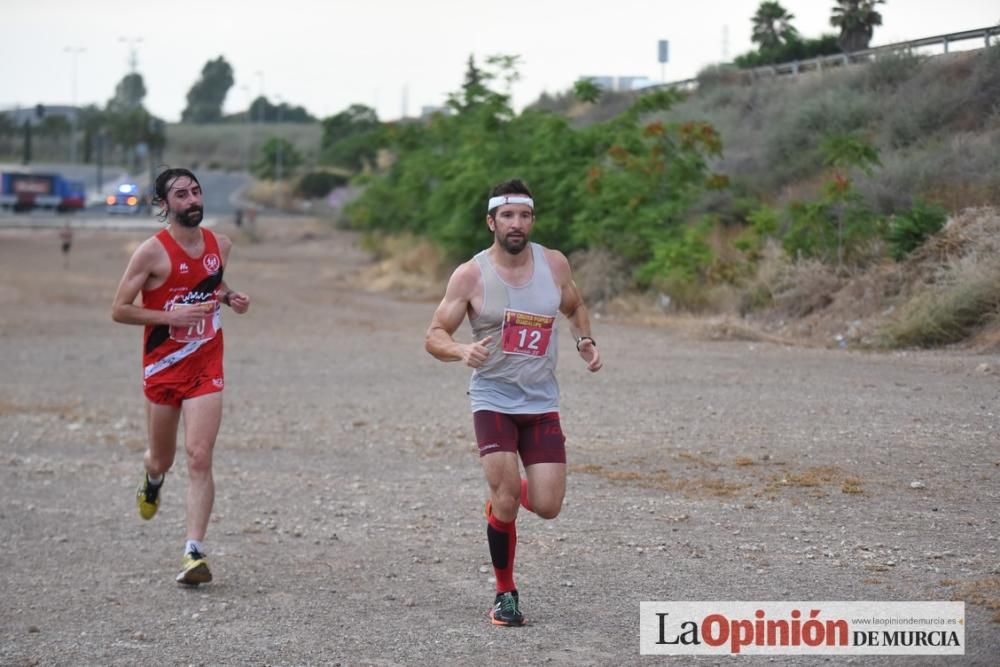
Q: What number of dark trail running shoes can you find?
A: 1